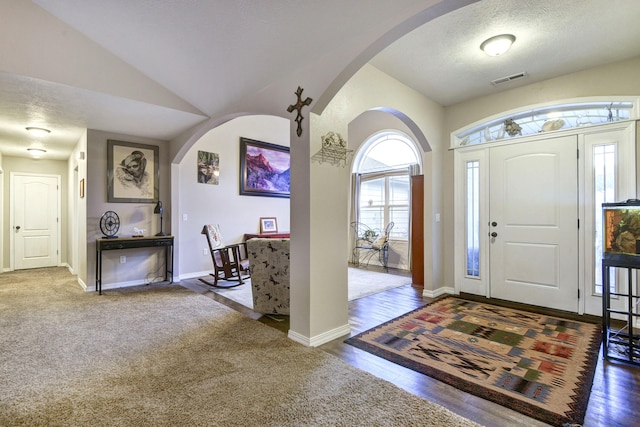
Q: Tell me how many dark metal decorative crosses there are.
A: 1